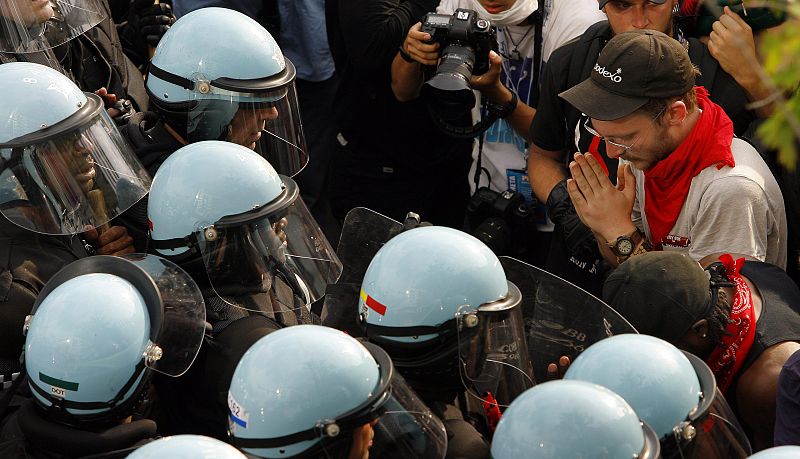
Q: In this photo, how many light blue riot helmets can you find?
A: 10